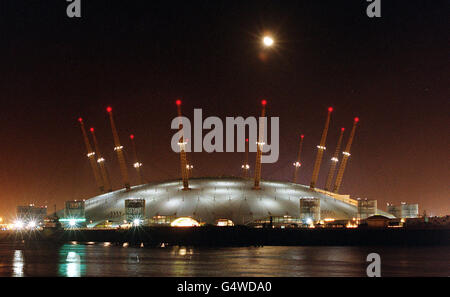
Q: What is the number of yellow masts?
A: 12